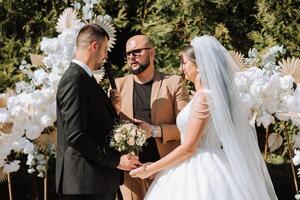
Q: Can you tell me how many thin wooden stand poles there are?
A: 4